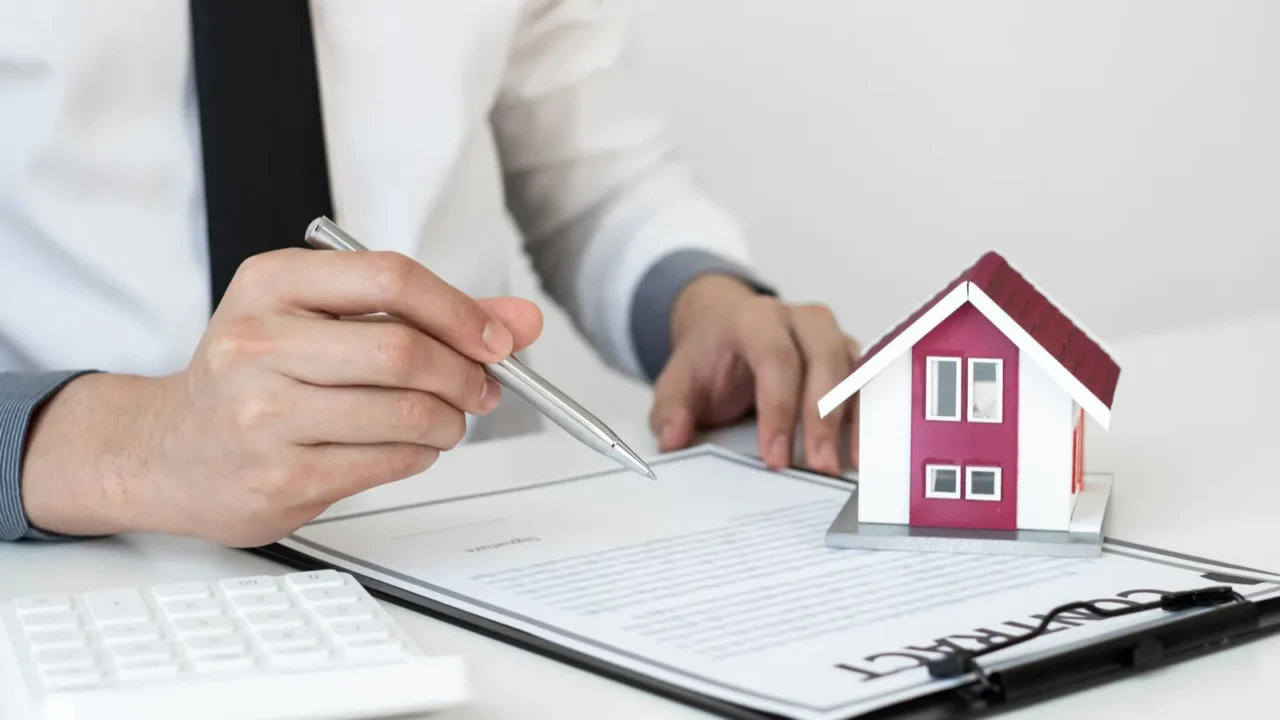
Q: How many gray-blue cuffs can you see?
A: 2